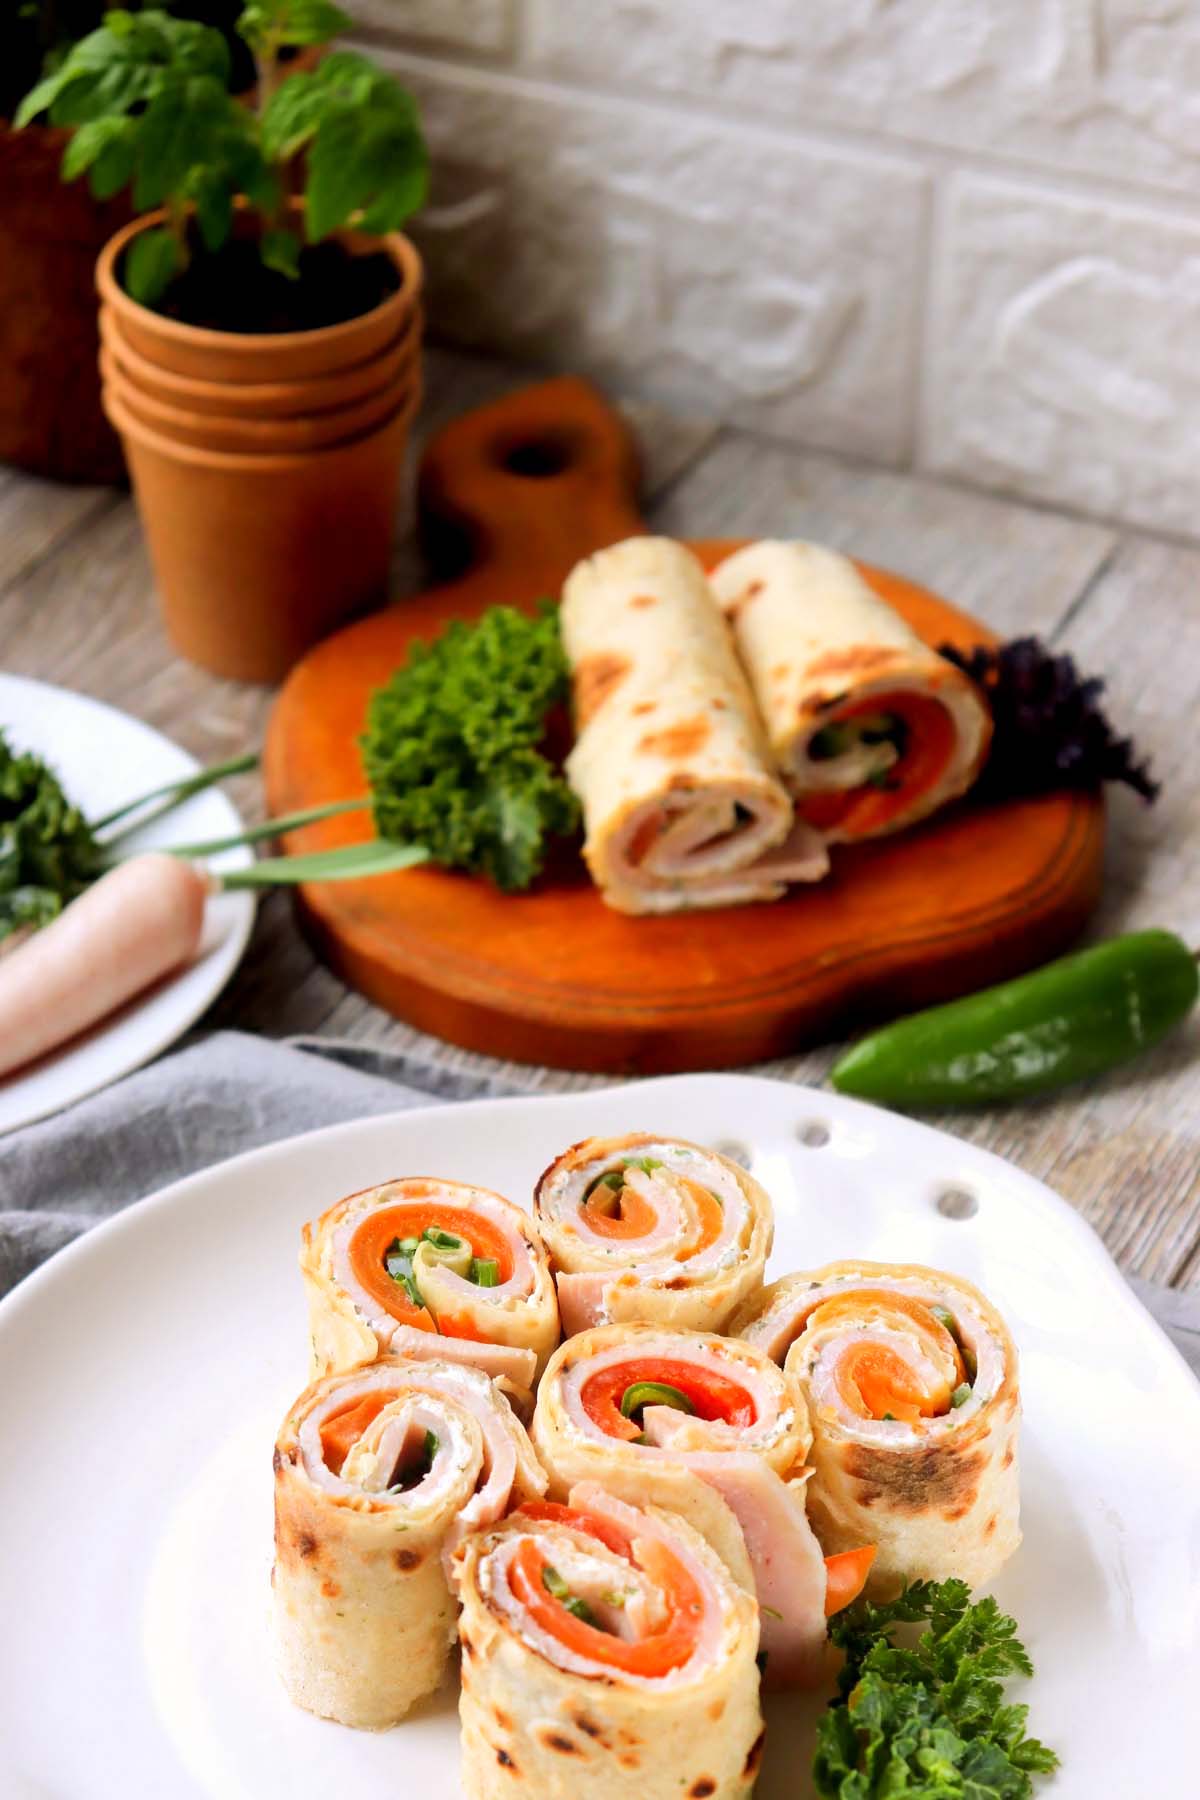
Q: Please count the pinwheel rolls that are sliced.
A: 6